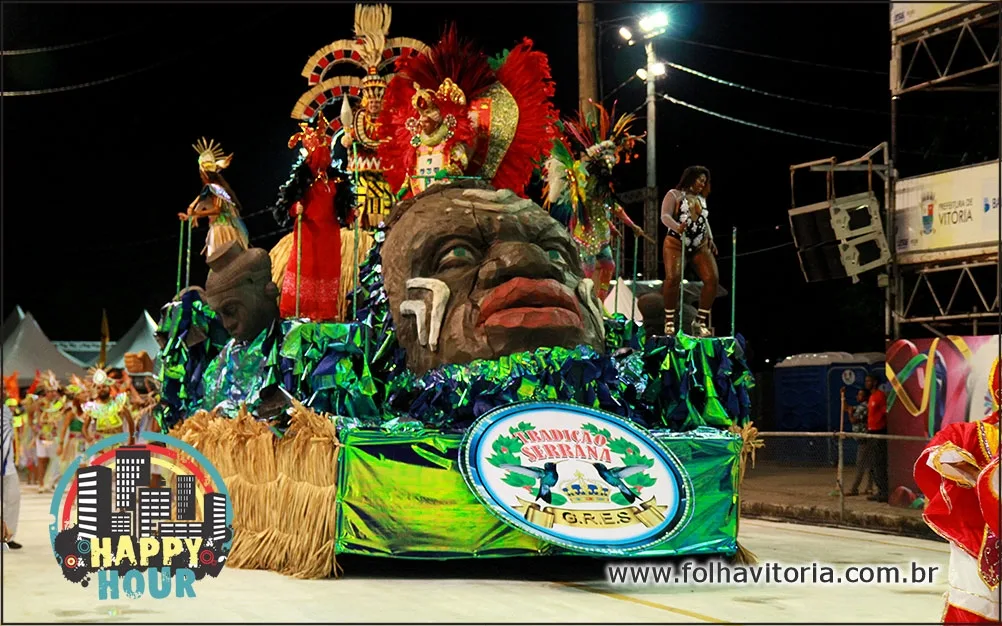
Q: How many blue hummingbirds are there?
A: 2